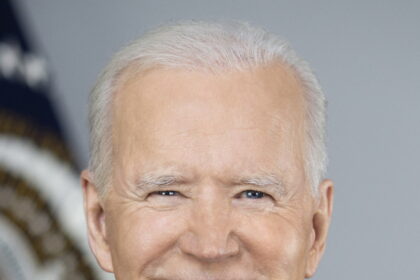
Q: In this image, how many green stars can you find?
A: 0